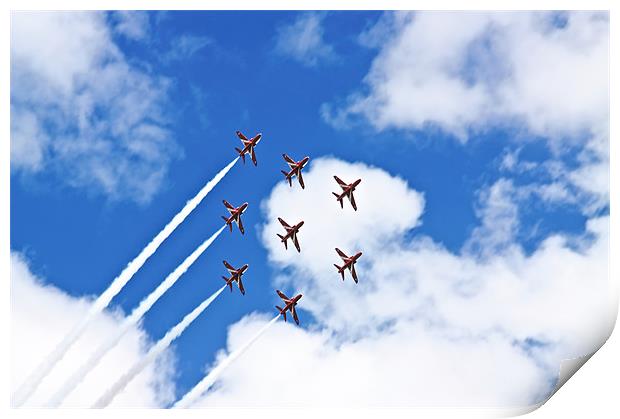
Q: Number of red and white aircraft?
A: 8